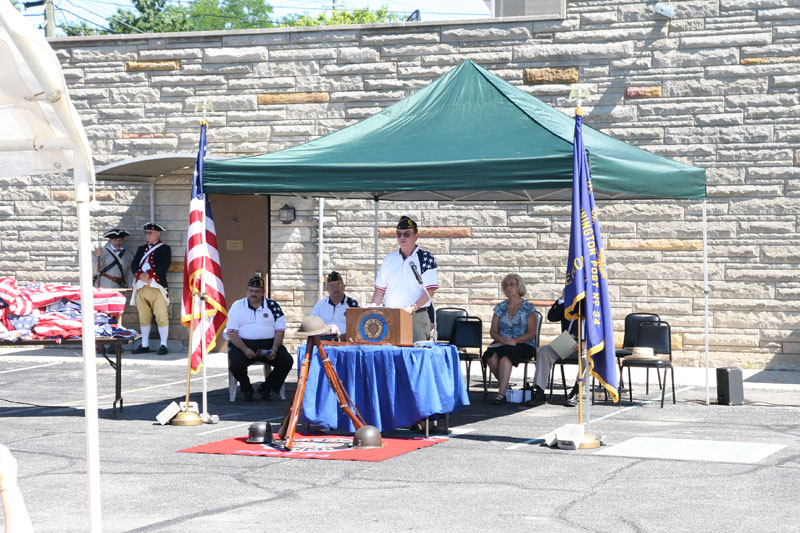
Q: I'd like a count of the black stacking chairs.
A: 6